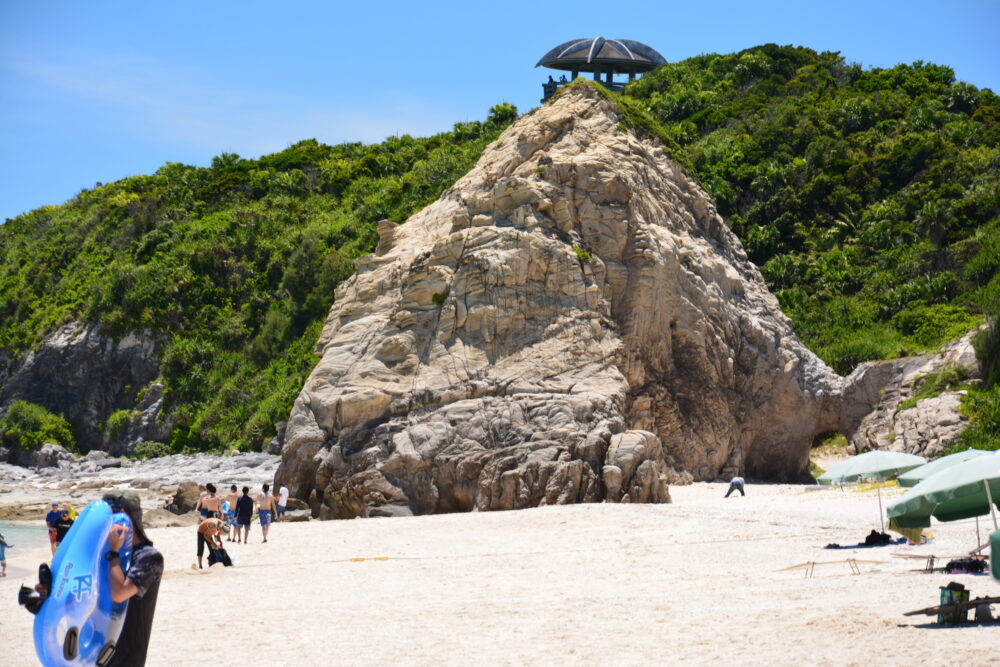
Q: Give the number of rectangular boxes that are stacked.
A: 0